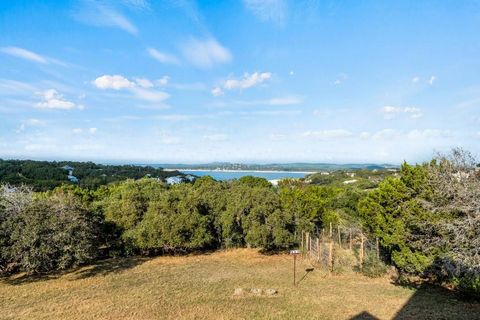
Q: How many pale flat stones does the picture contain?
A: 3